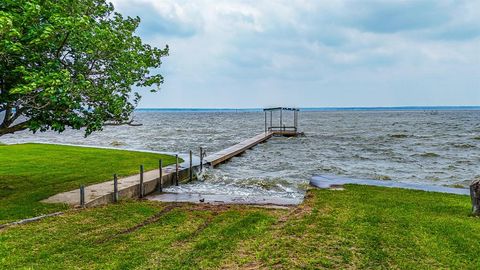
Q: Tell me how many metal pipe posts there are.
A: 7